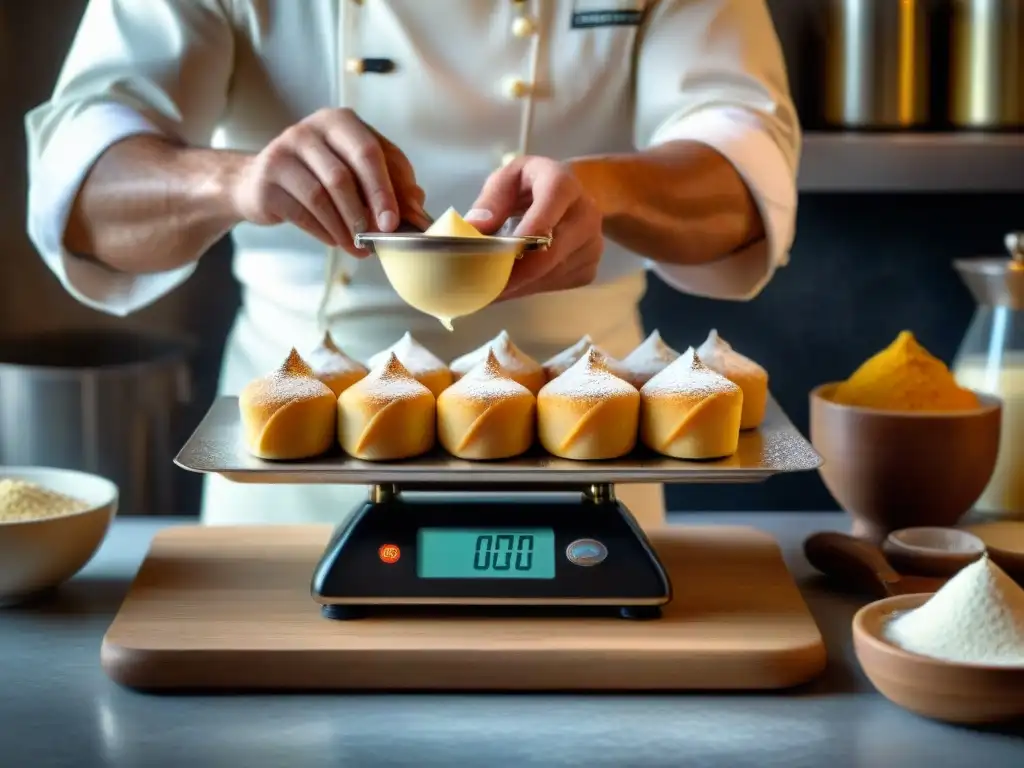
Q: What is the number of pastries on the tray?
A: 11